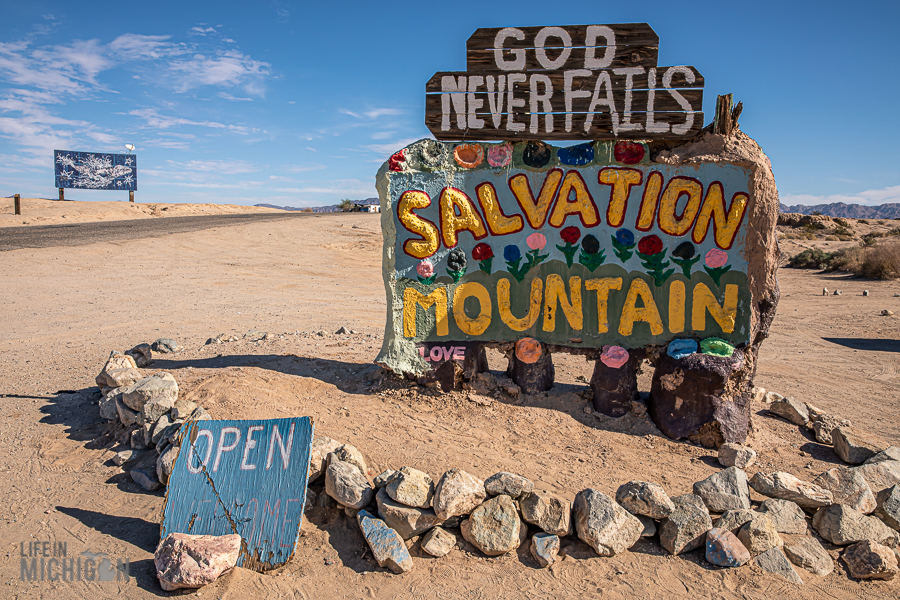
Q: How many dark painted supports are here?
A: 4